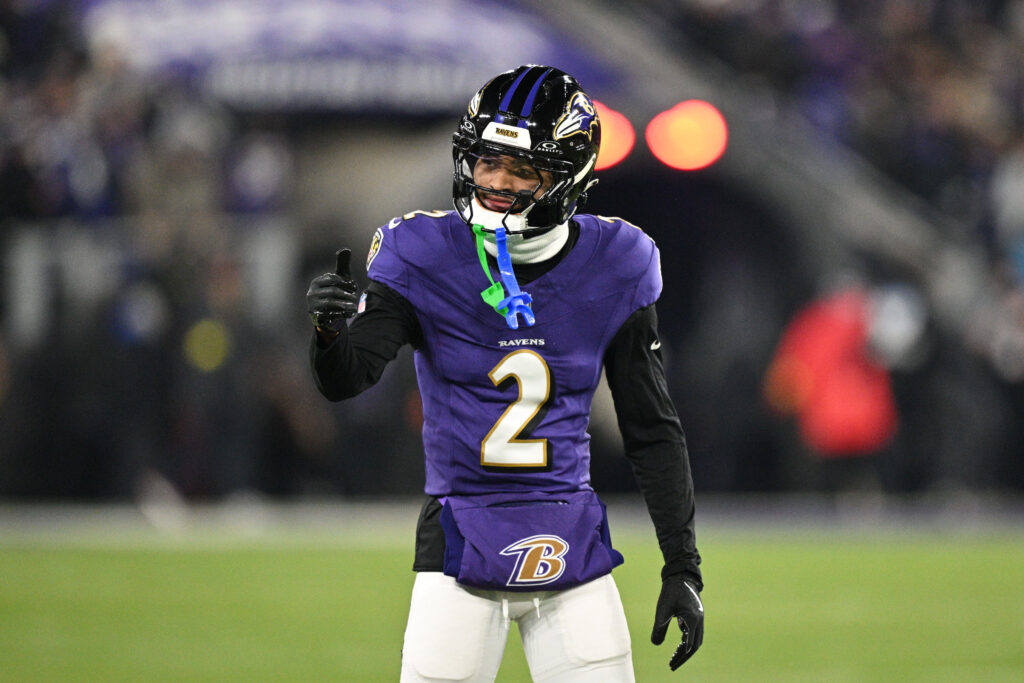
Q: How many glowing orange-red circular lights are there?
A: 2